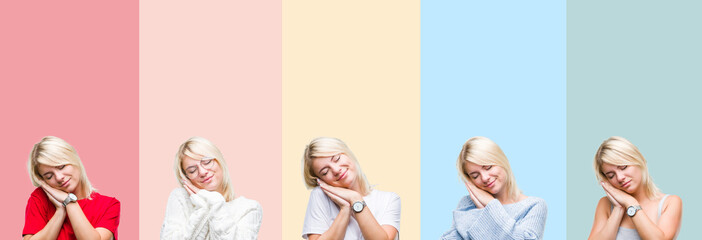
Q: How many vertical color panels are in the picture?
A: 5